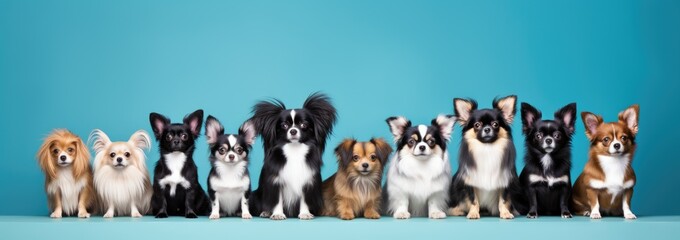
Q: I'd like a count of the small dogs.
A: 10